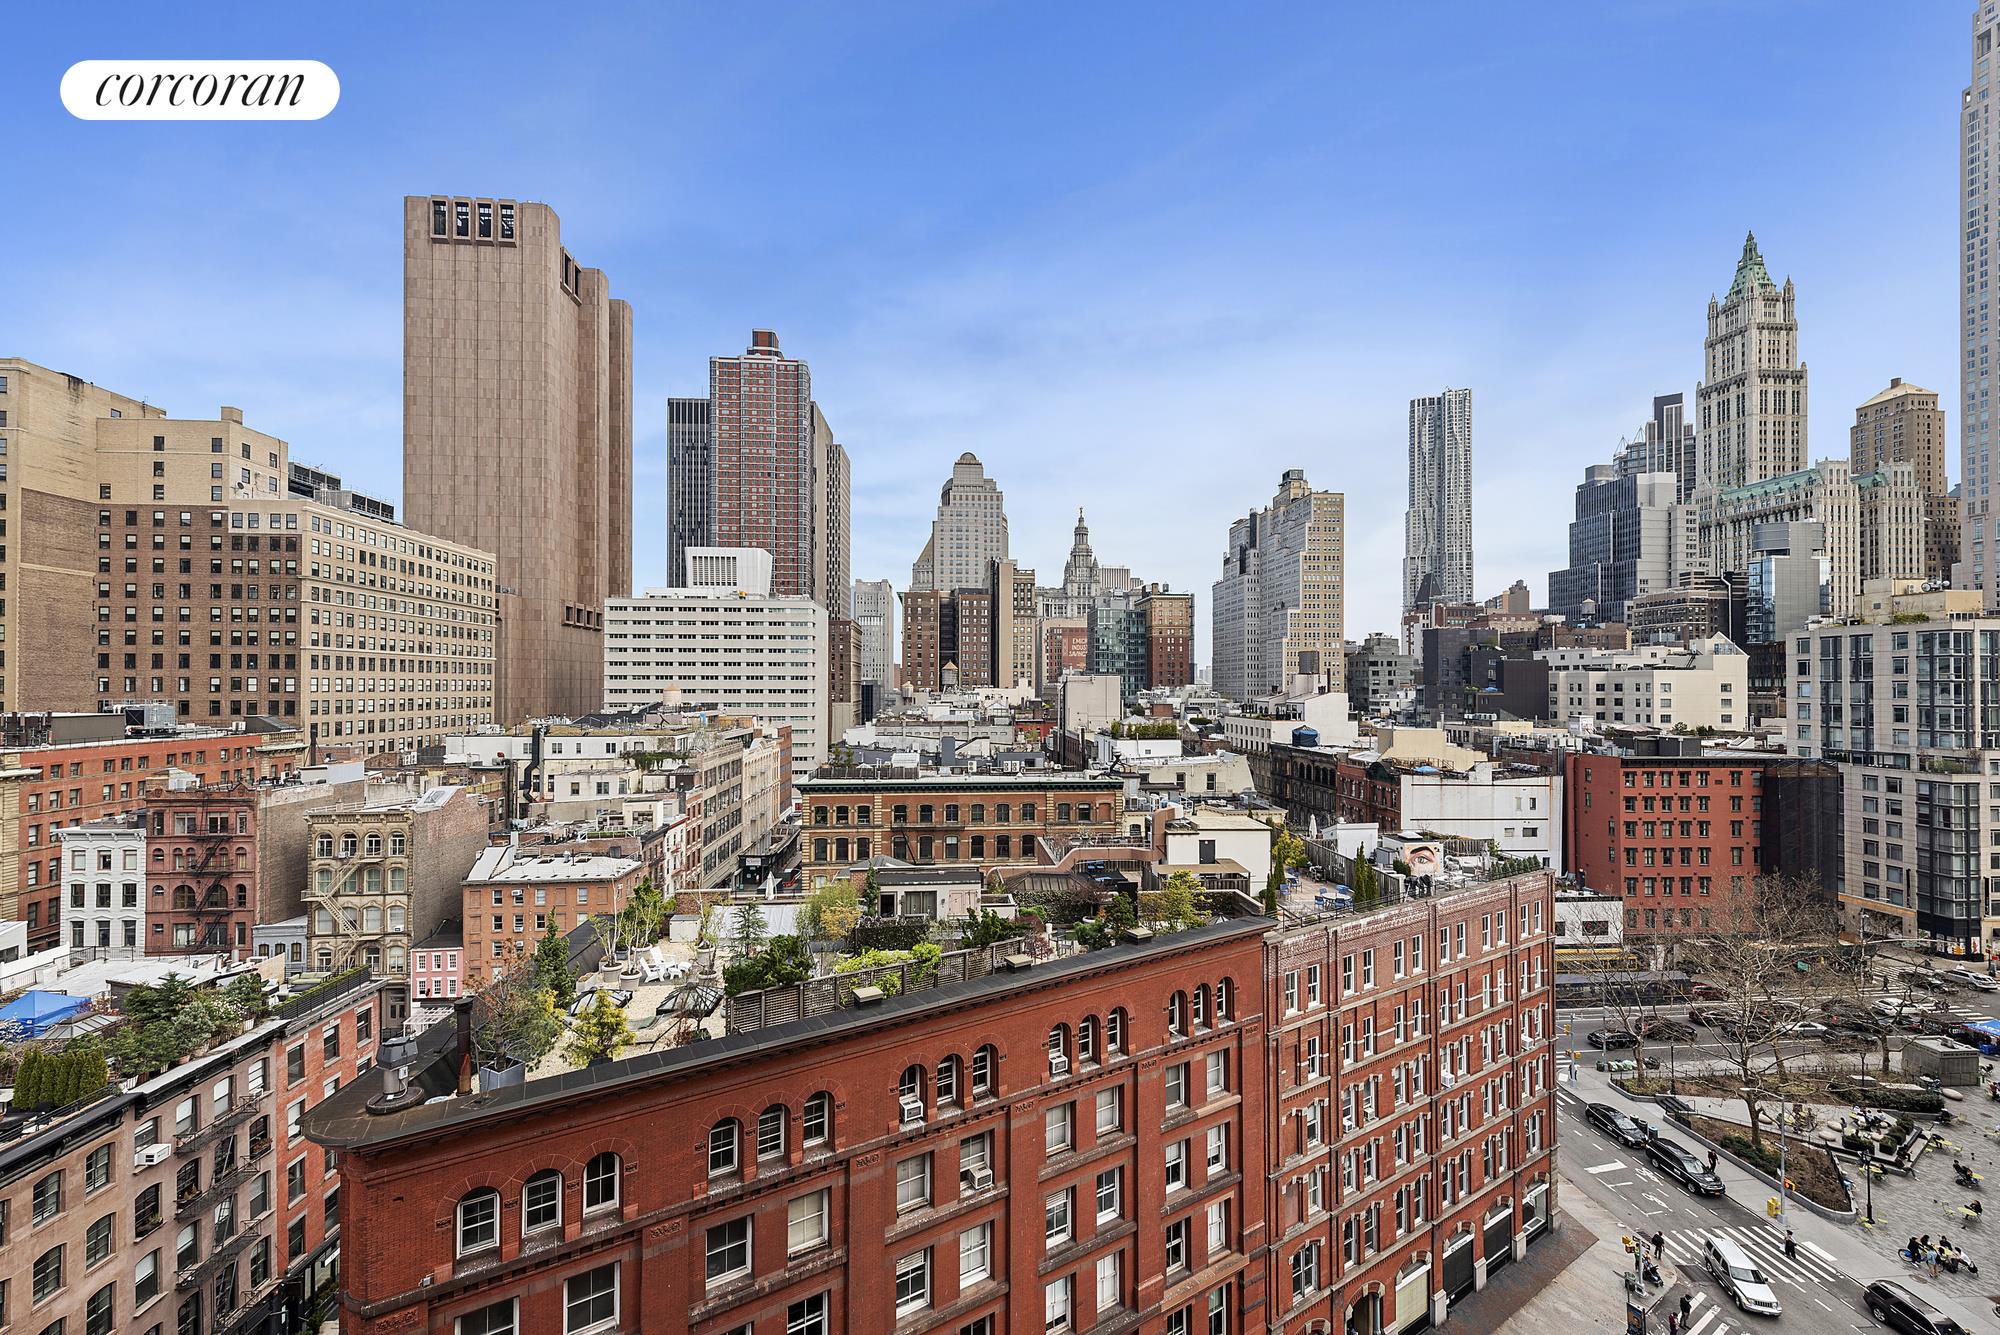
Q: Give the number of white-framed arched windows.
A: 15